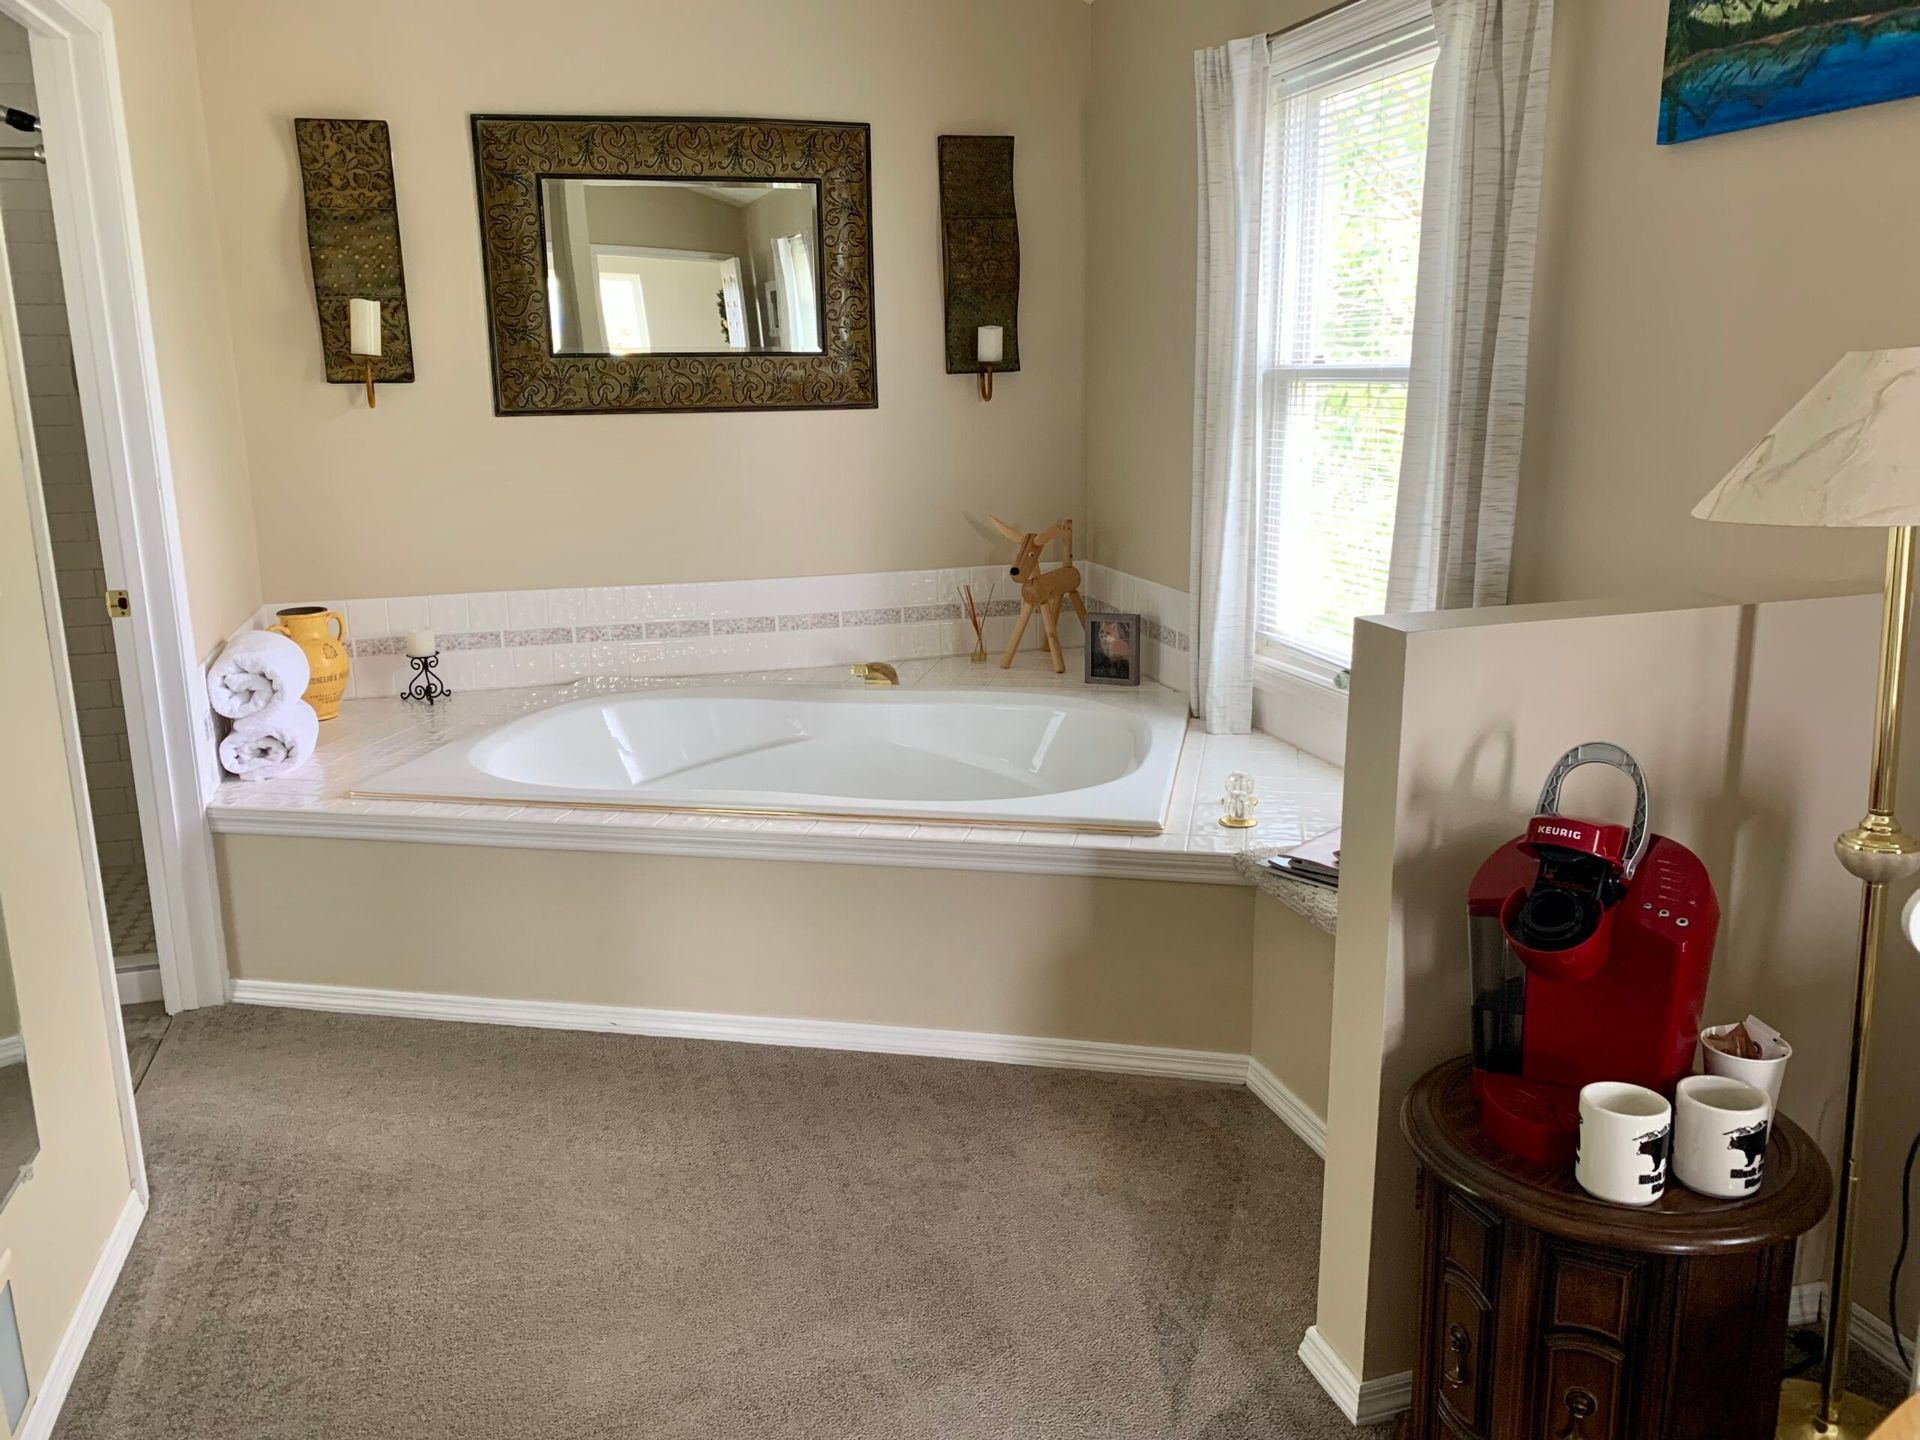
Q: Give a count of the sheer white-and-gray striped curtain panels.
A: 2